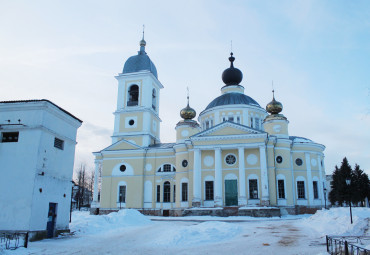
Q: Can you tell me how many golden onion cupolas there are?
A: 2